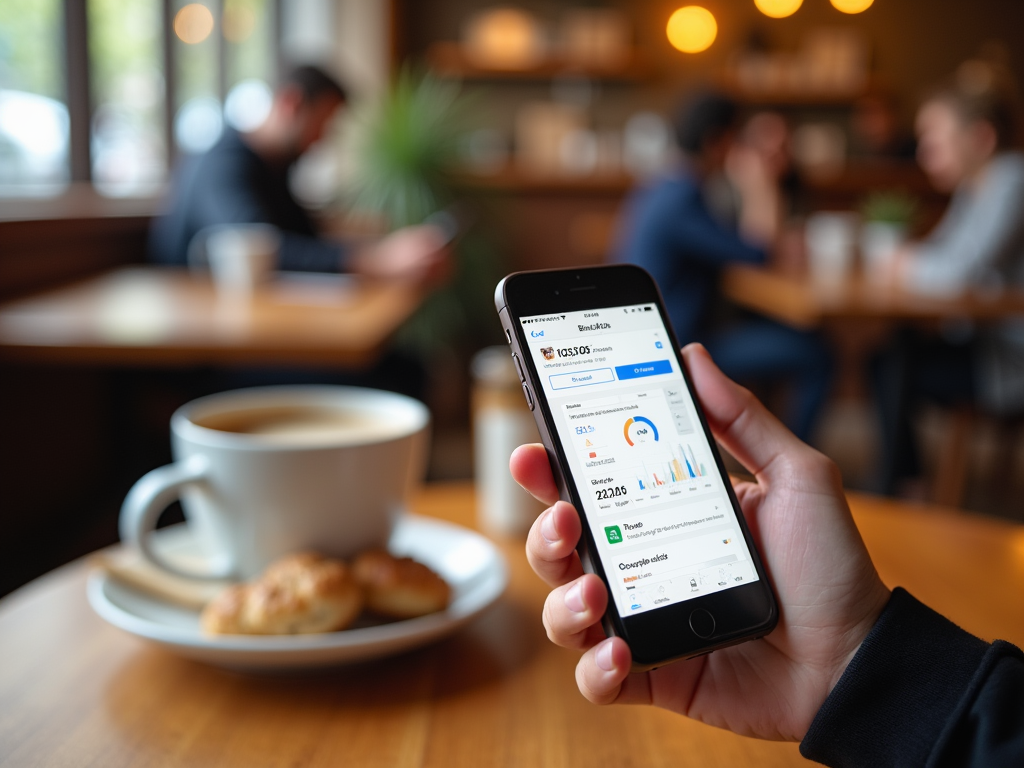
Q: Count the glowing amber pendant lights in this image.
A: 3